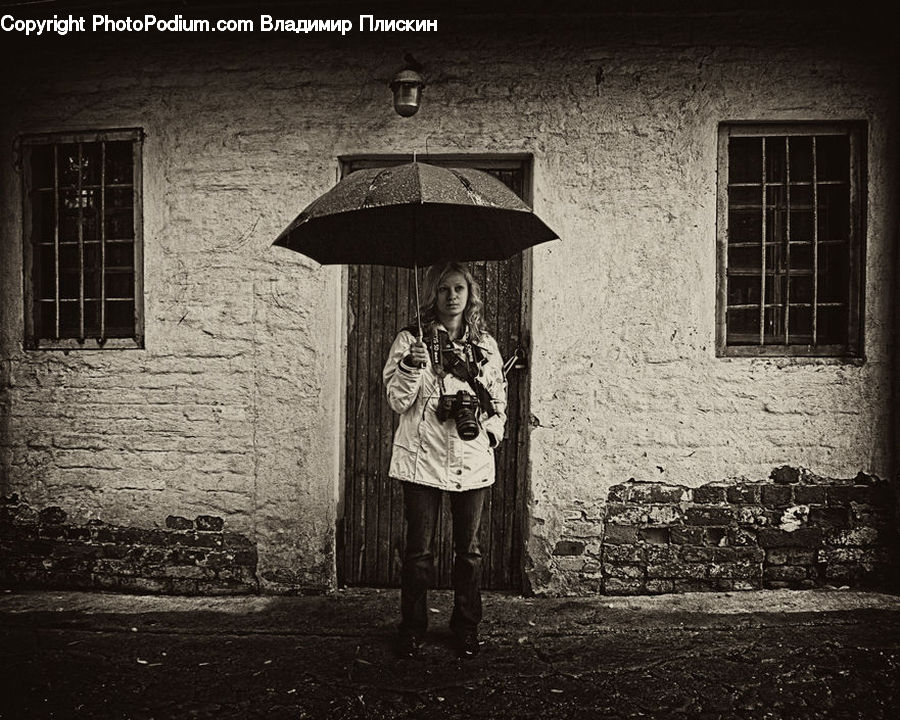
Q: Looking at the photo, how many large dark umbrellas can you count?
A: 1